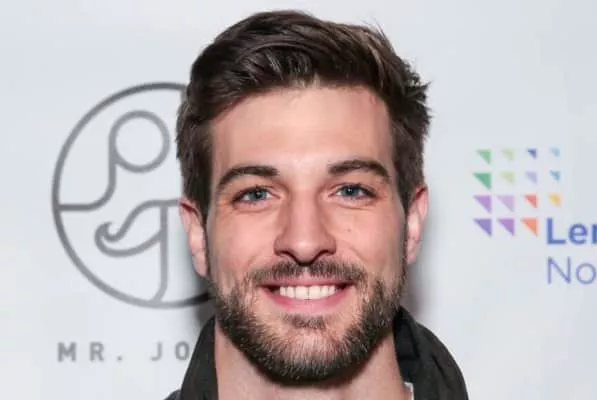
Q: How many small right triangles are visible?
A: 15